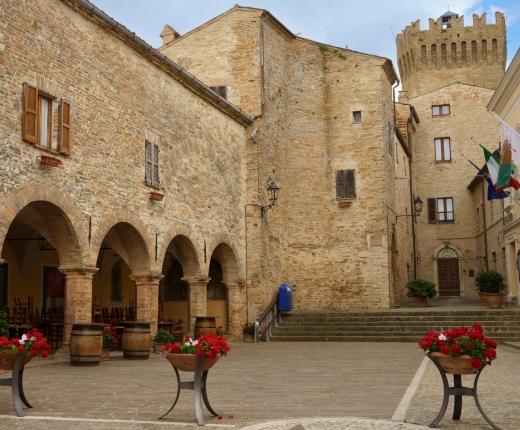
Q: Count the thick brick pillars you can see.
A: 4